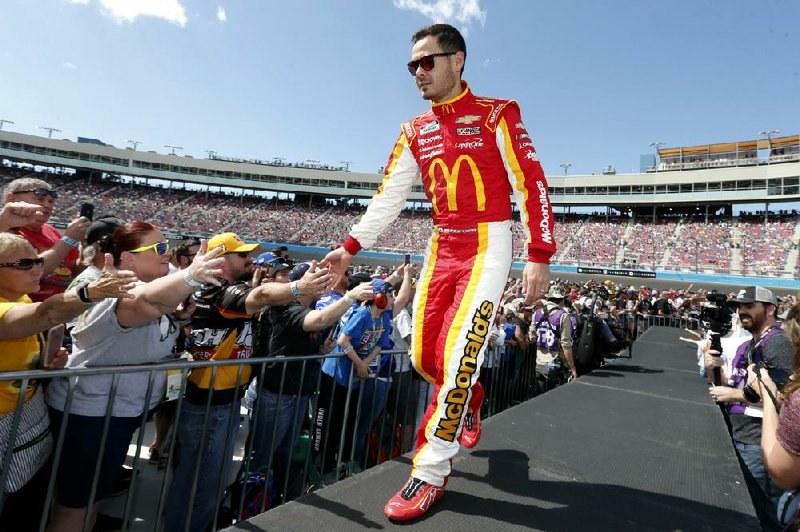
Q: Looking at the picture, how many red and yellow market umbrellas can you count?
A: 0